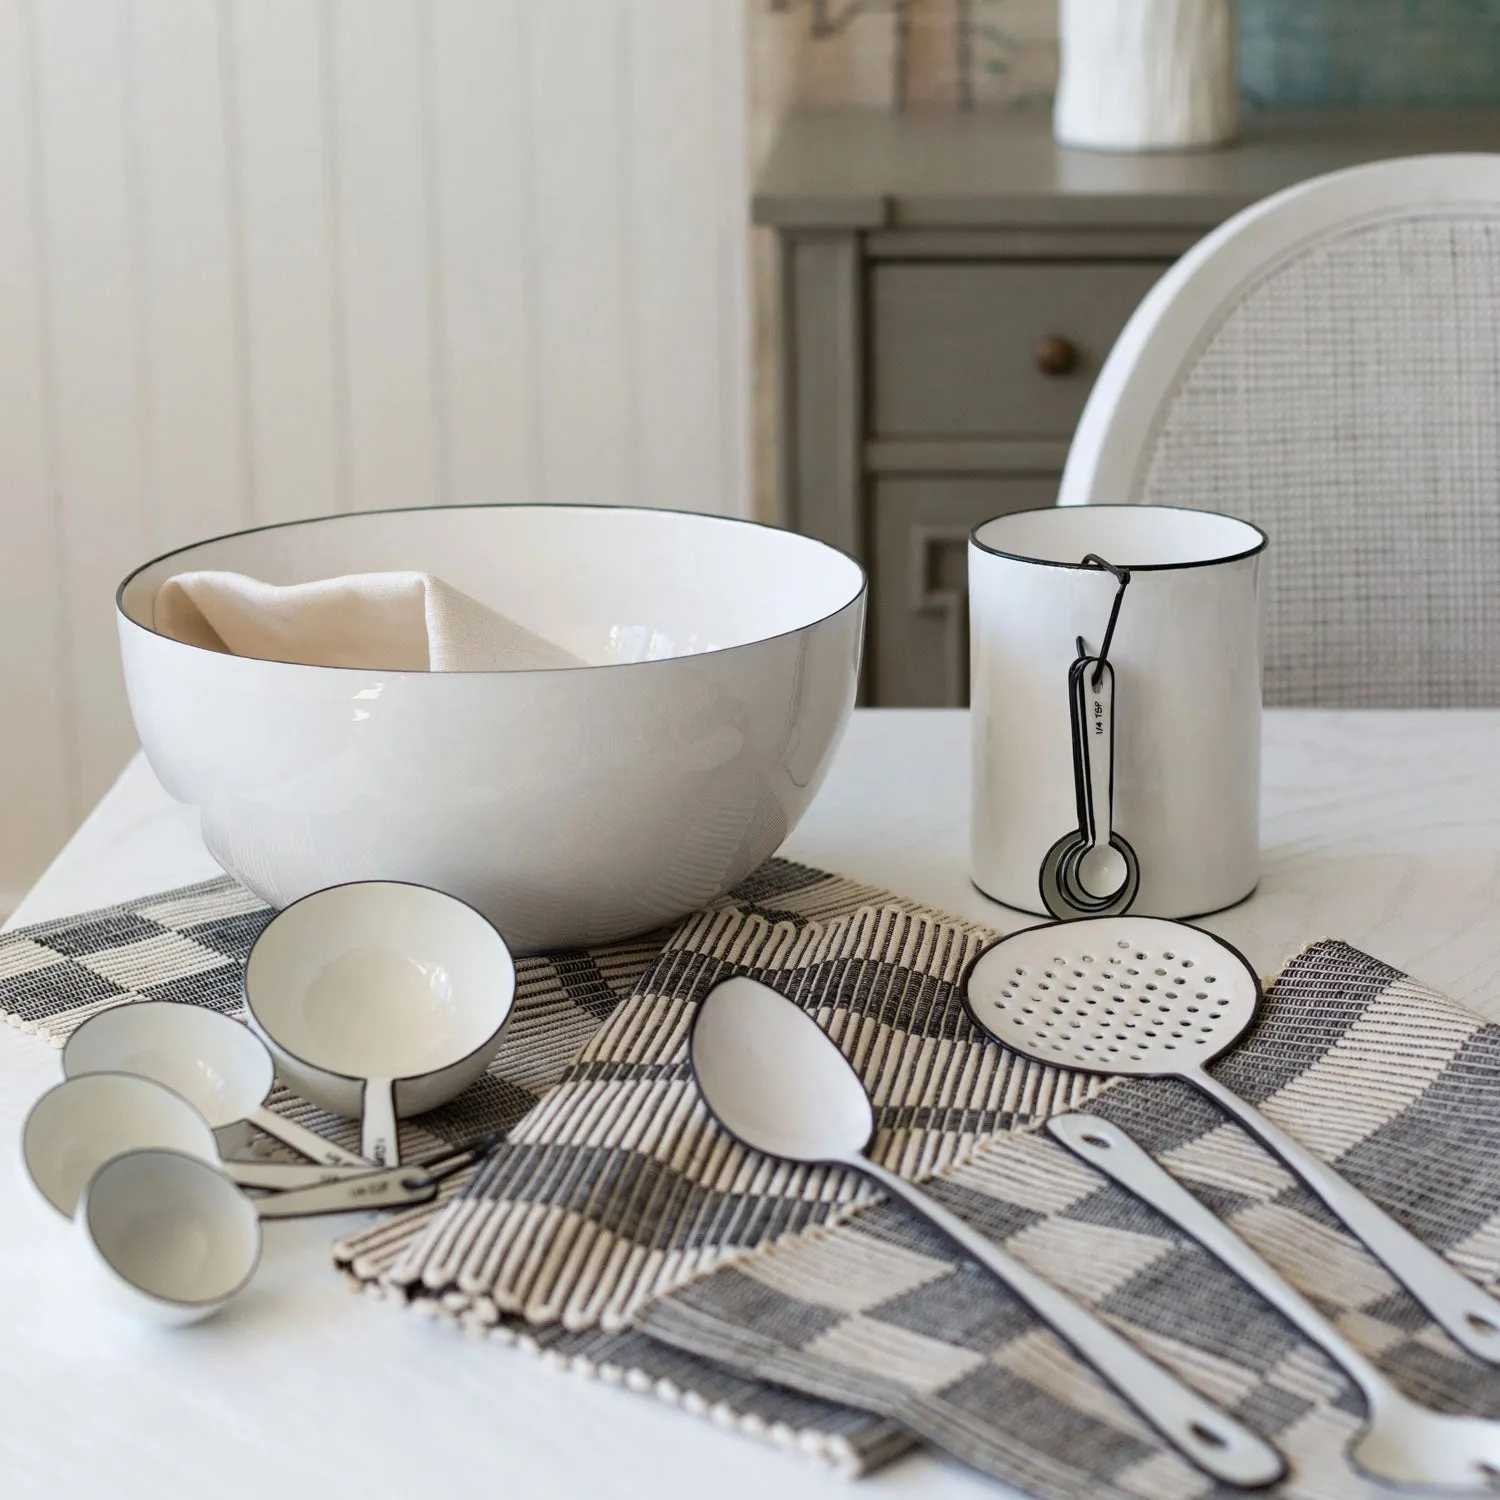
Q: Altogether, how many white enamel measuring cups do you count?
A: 4